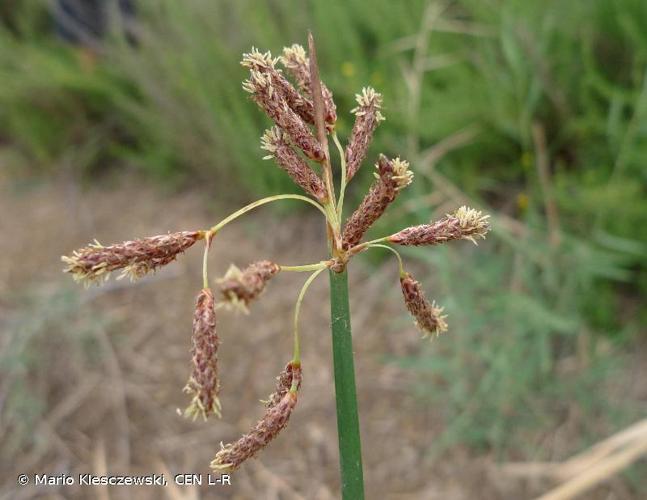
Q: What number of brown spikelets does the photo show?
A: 13